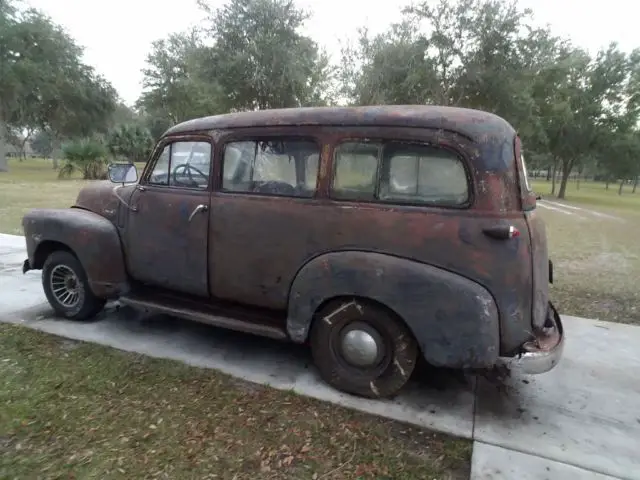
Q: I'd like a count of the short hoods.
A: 1